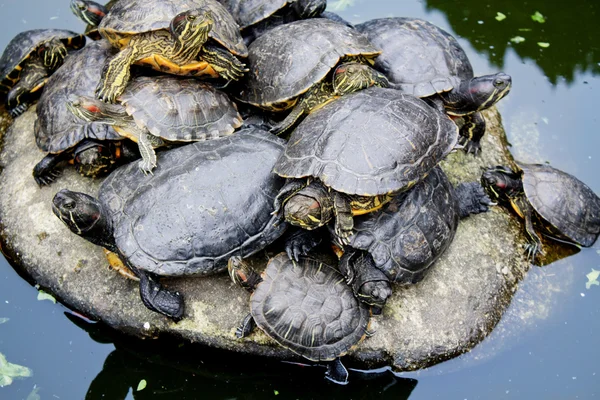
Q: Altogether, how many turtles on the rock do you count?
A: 13